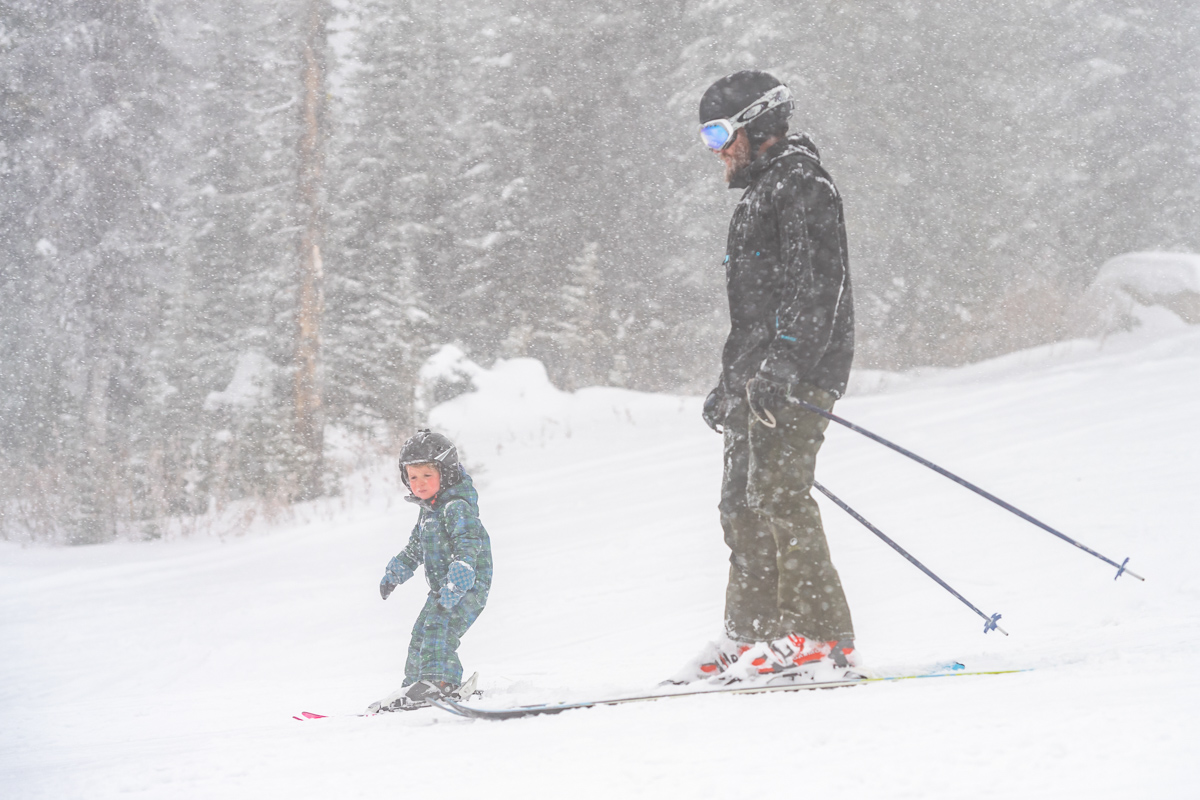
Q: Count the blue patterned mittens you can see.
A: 2